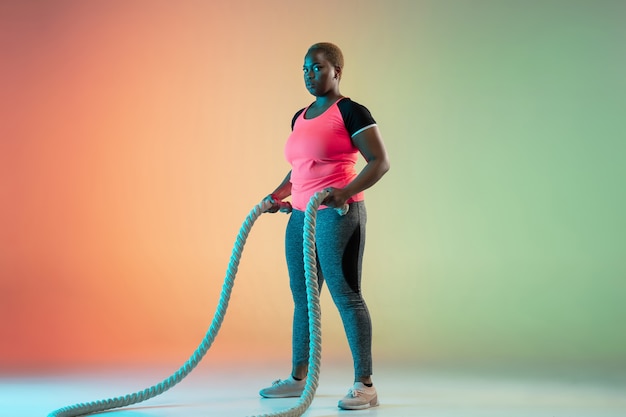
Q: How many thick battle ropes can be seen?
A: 2